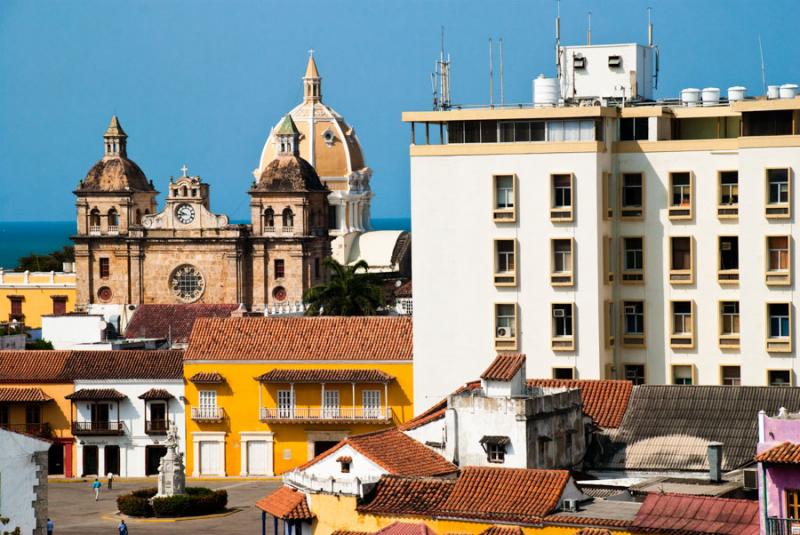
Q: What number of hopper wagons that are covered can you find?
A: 0